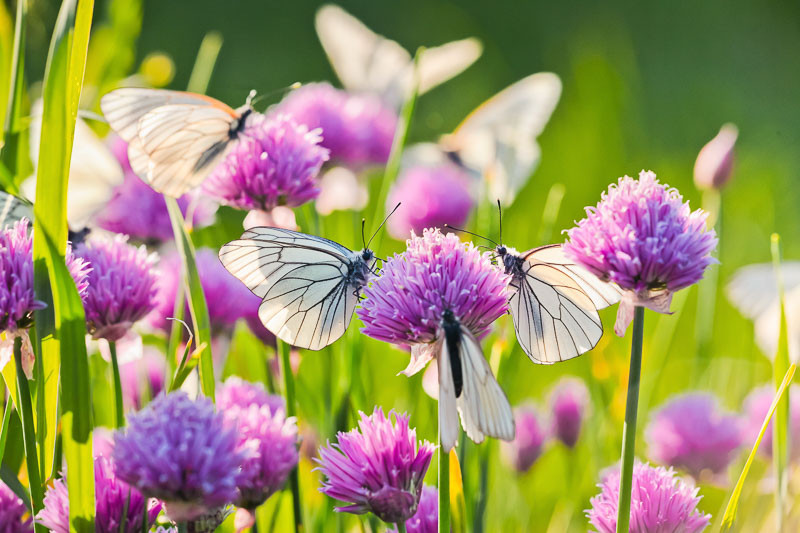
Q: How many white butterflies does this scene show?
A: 8